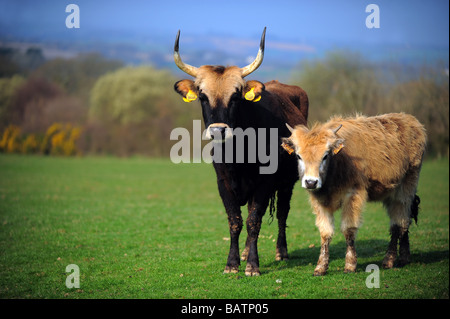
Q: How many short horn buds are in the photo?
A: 2